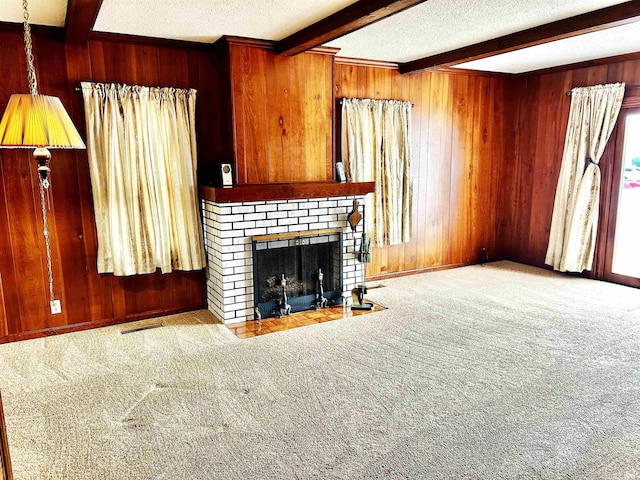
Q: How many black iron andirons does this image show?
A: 2